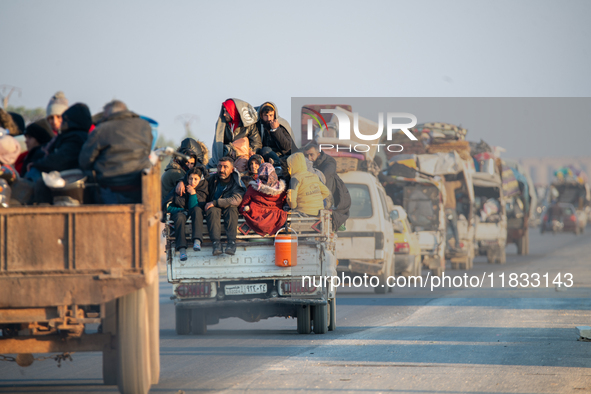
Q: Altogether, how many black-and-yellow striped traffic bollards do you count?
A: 0